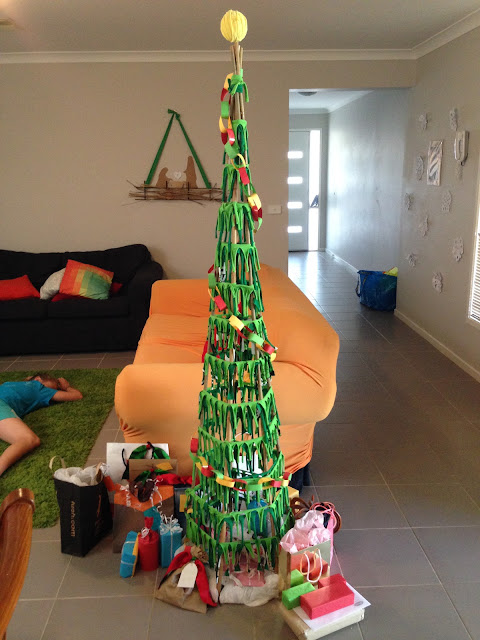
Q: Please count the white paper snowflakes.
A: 9